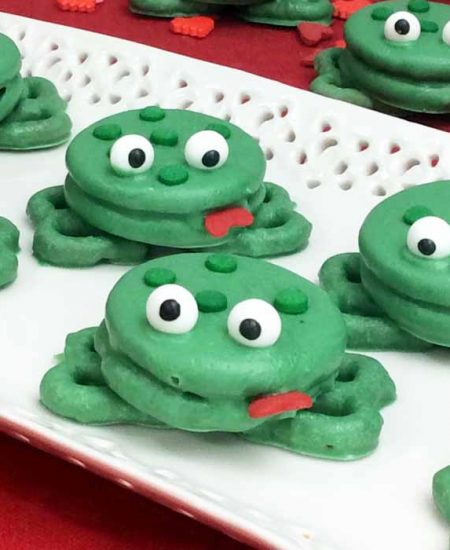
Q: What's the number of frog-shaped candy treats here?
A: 8